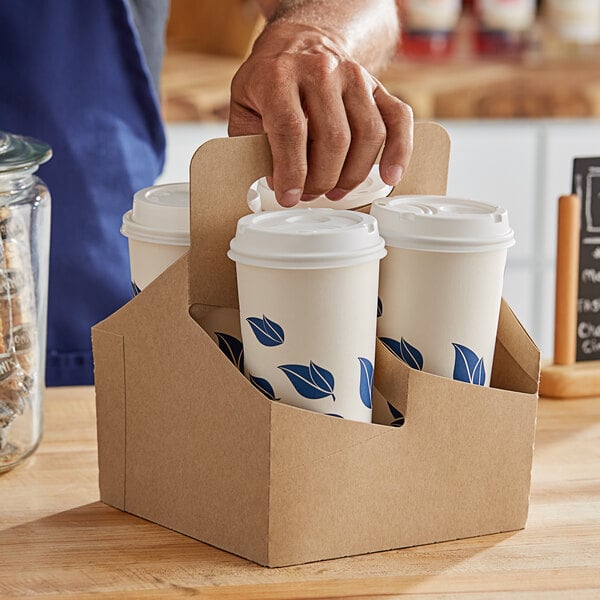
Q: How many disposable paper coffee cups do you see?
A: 4